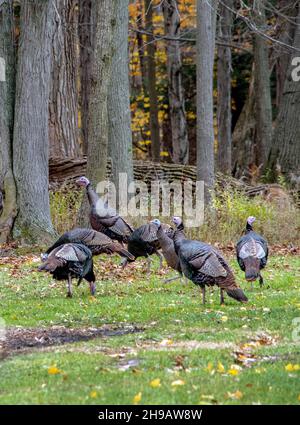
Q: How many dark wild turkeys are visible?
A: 7